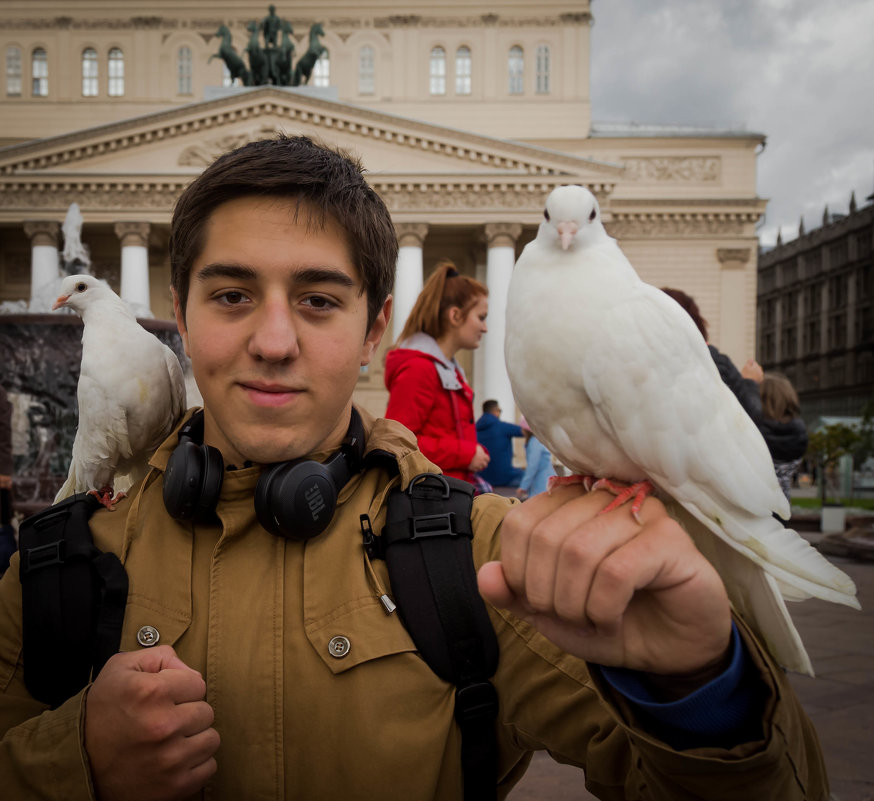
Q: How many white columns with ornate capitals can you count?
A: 4